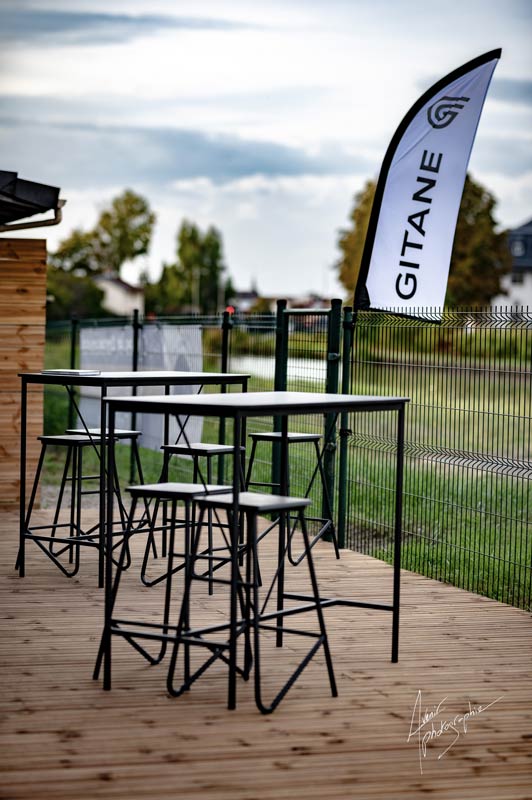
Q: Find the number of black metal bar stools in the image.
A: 6